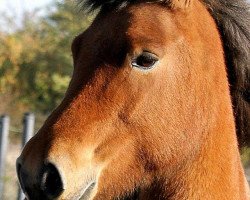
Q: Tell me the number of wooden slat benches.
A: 0